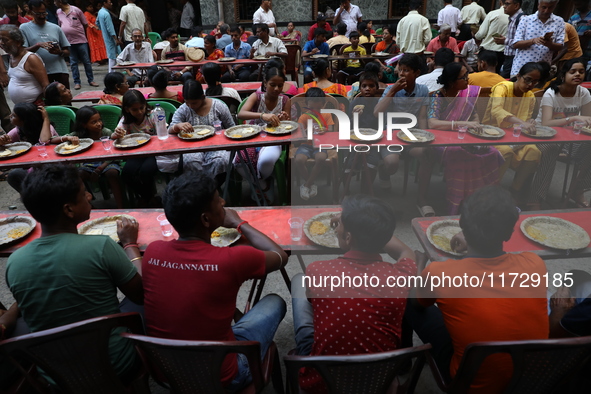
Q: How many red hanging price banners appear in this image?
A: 0